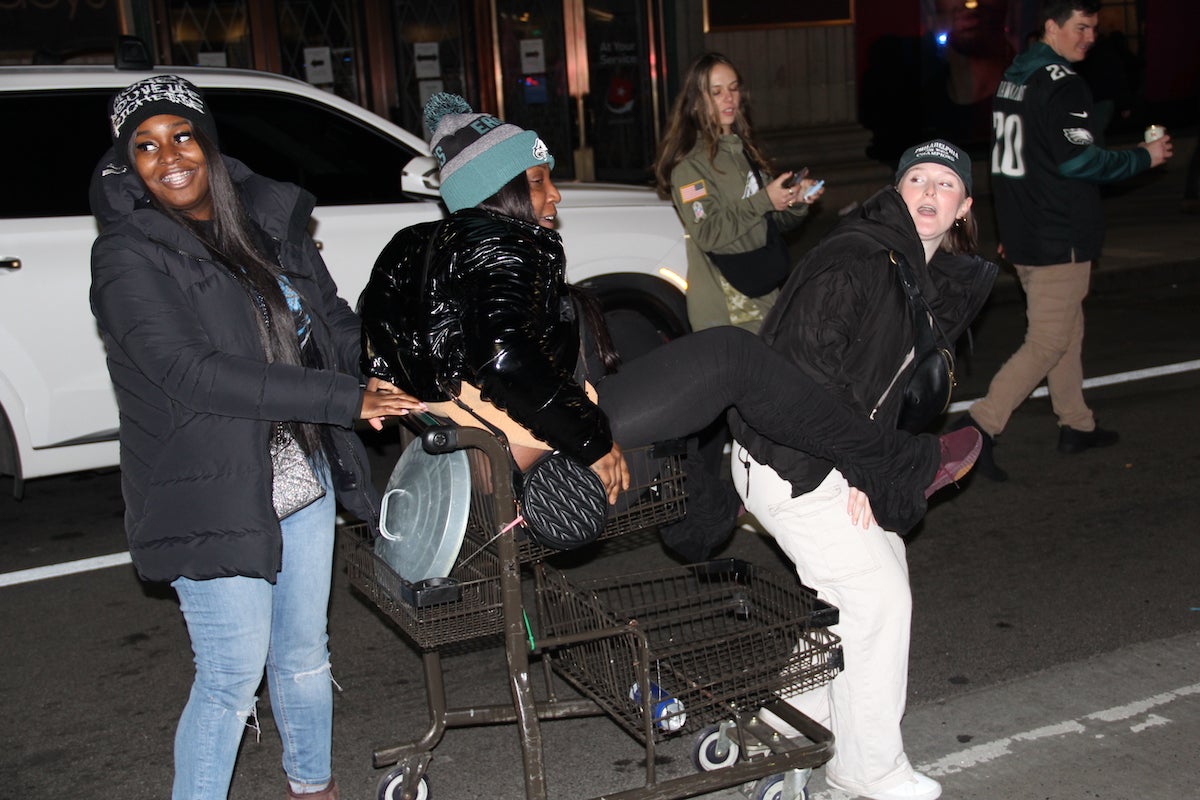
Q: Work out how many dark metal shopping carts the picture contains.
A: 1